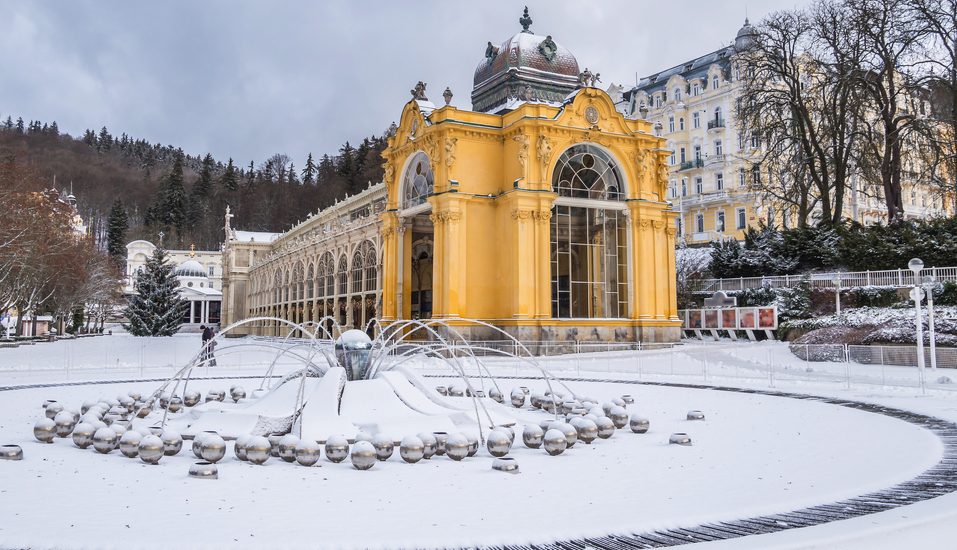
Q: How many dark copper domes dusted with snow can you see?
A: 1